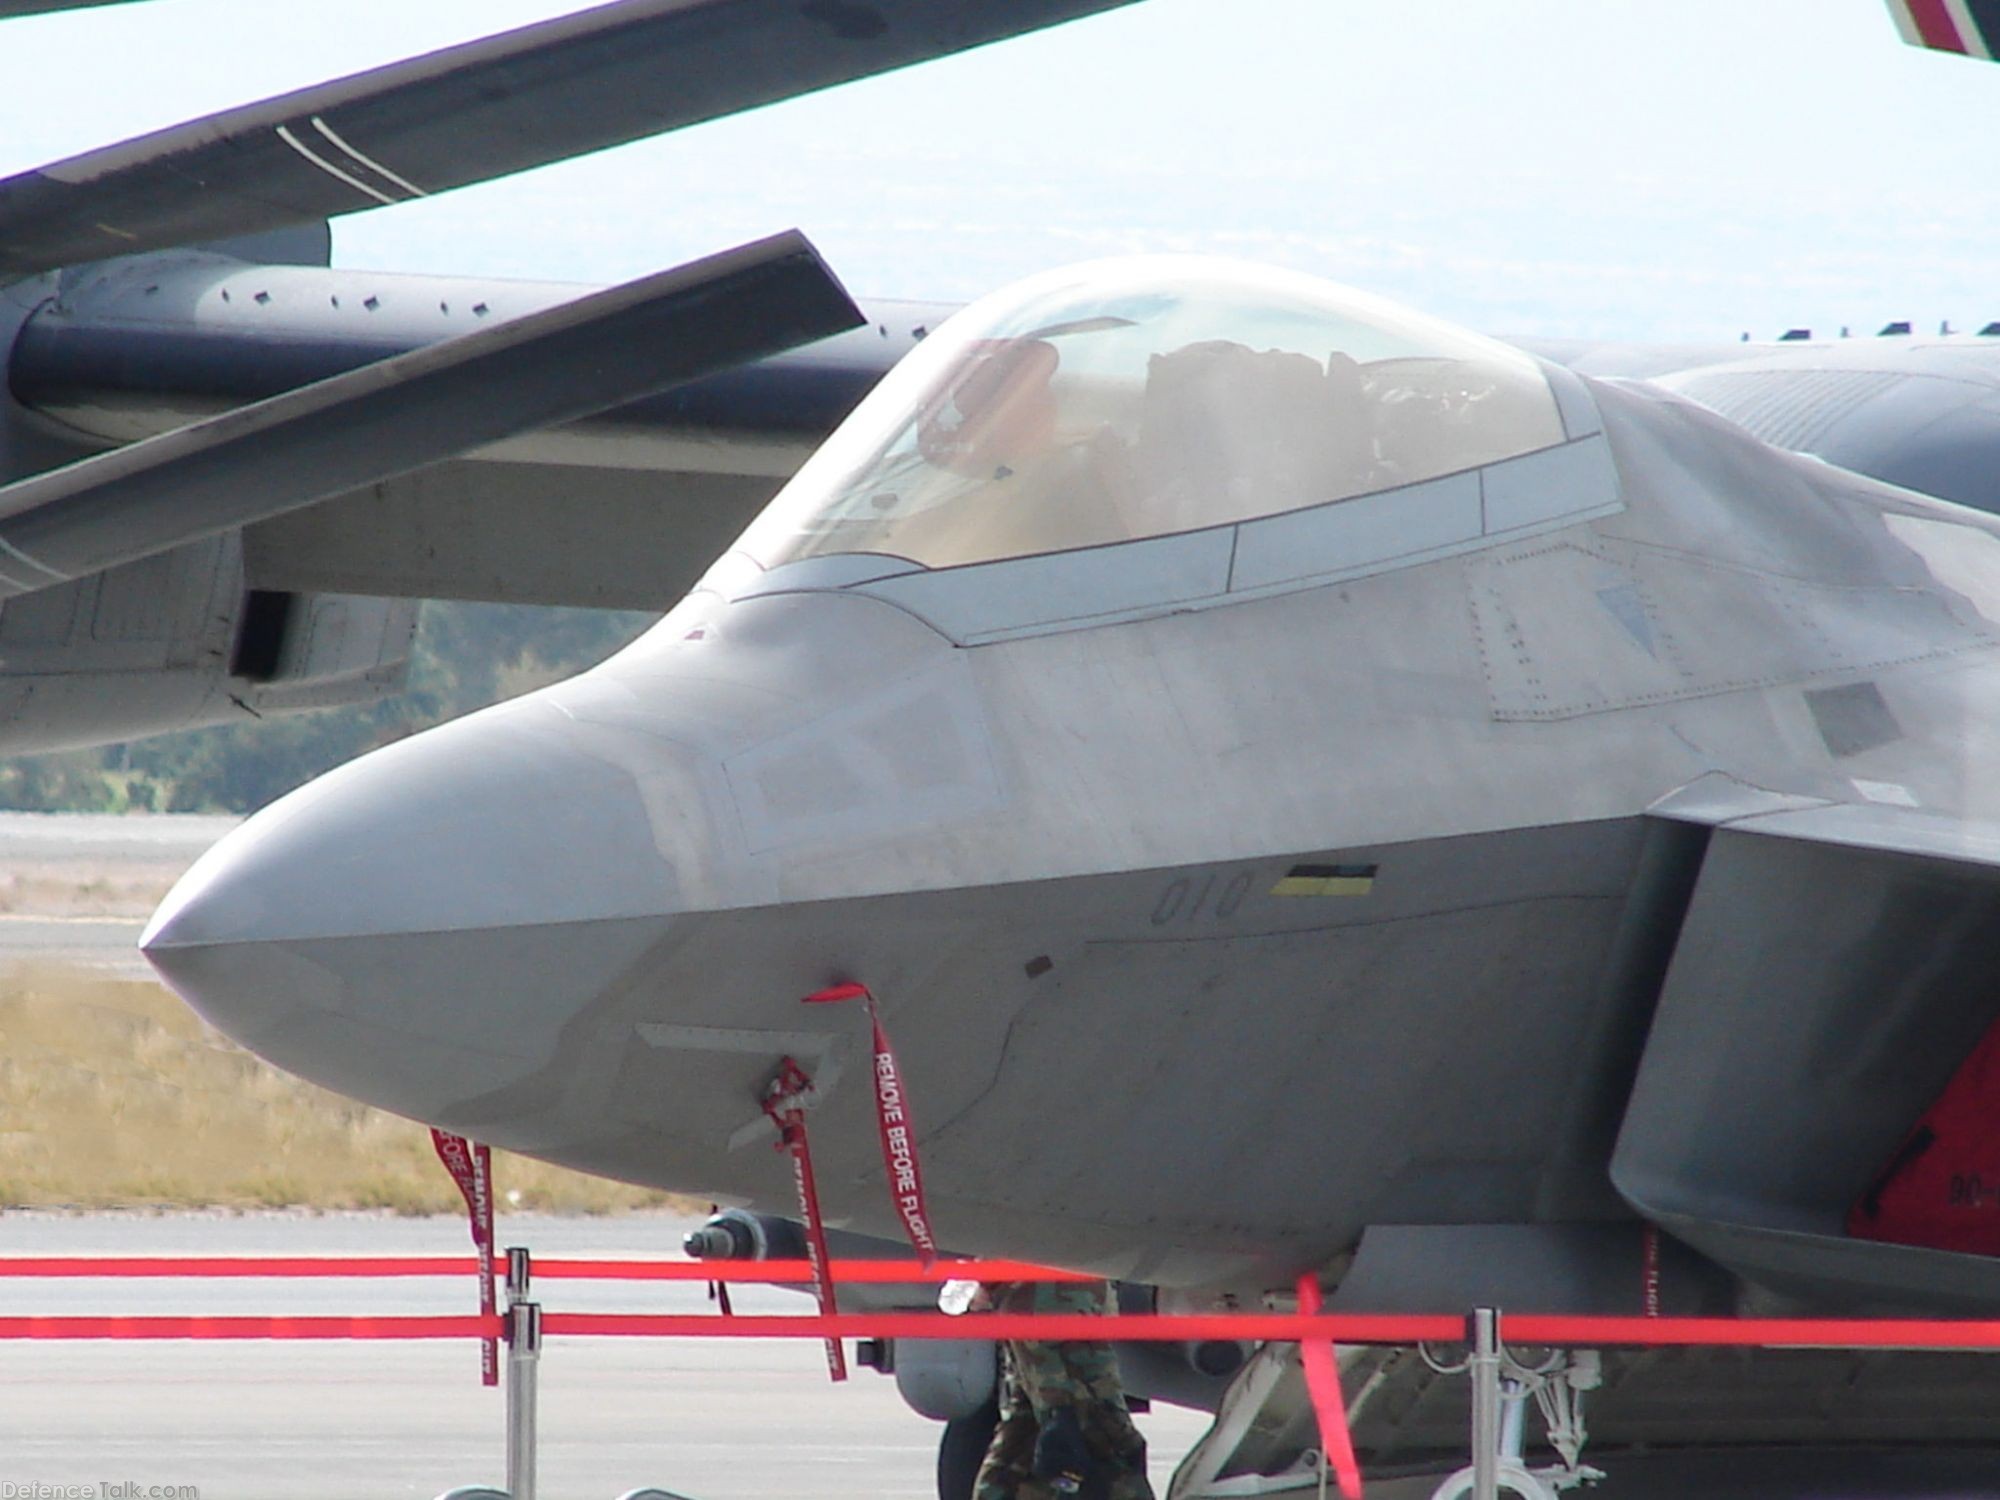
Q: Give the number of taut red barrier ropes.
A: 2